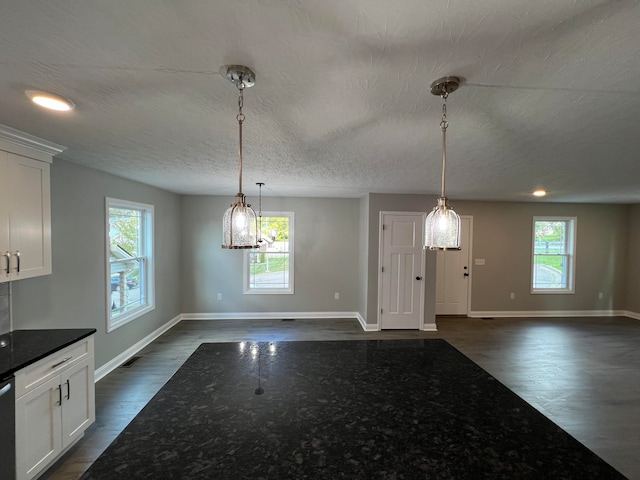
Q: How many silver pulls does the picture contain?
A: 5